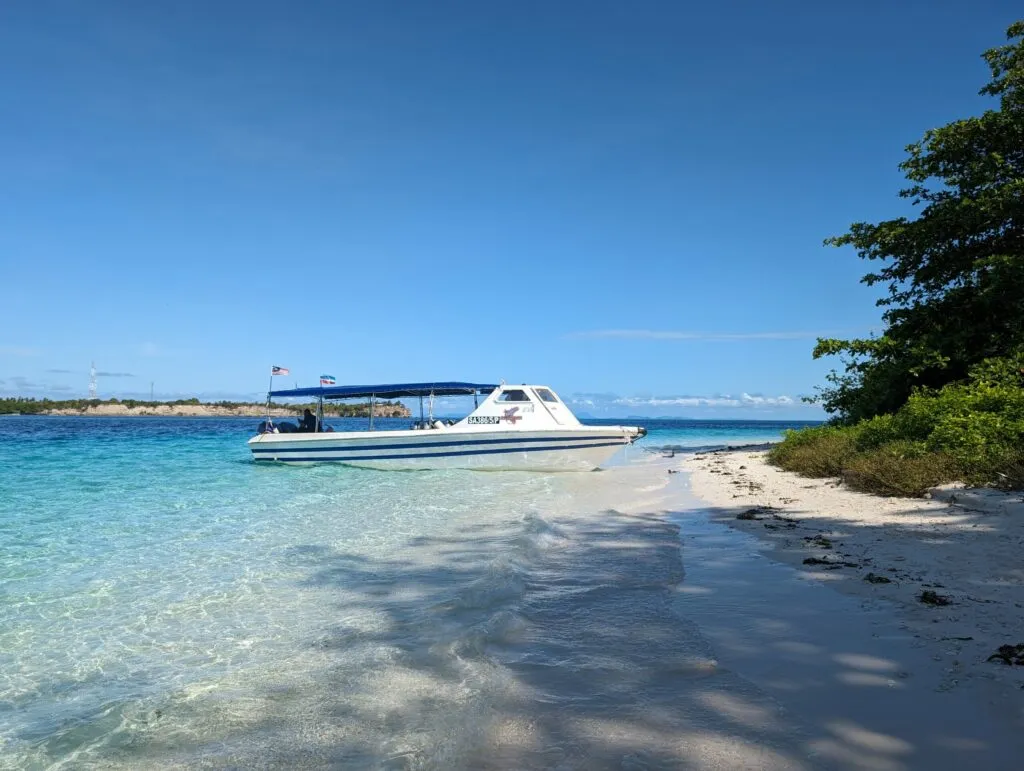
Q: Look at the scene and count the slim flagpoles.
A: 2